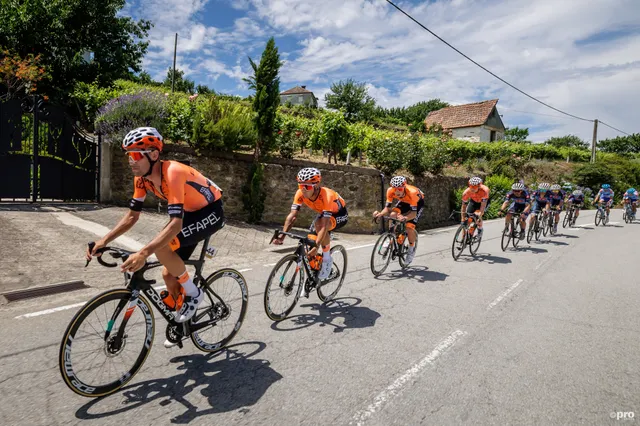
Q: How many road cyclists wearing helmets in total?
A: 10